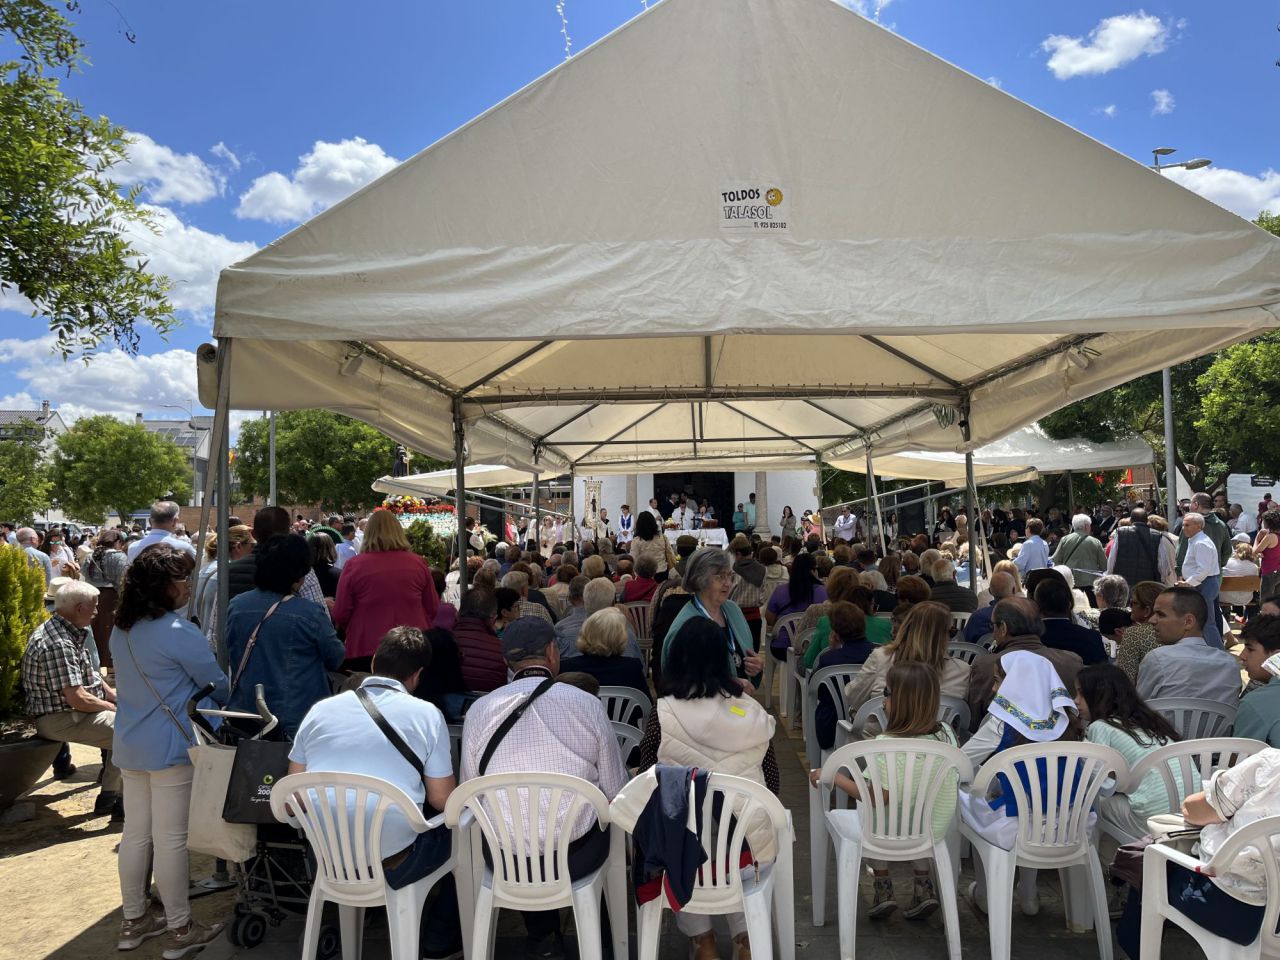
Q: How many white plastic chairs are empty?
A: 0